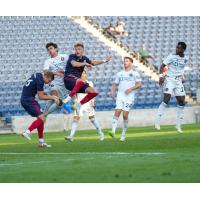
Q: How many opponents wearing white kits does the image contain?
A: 4